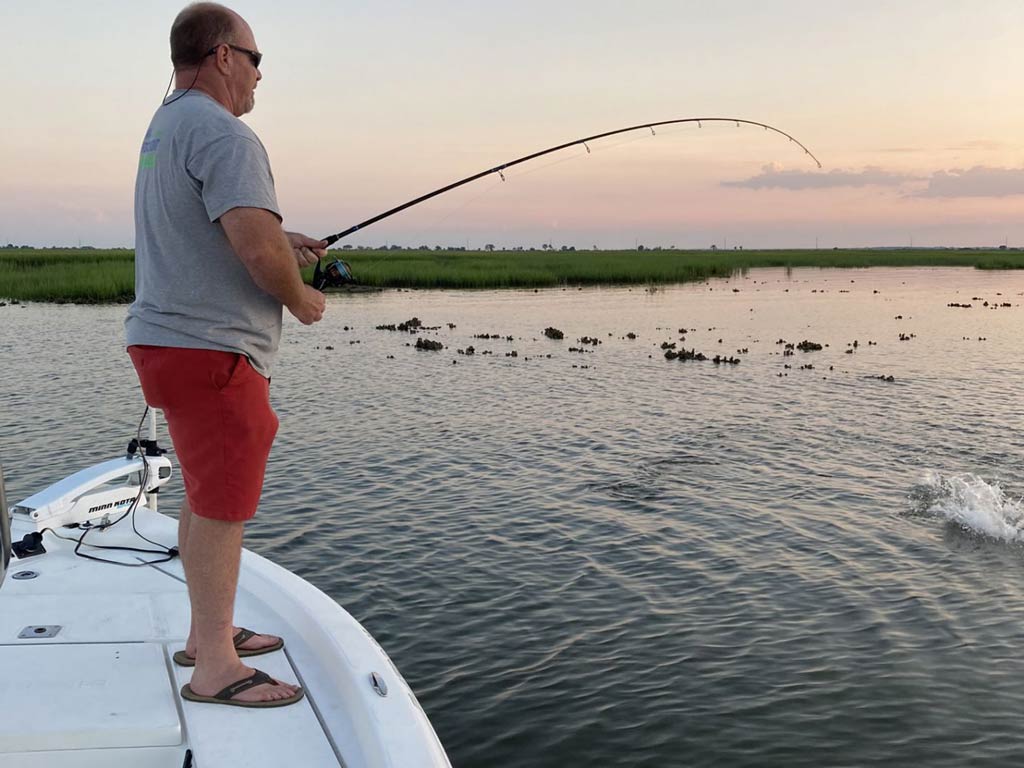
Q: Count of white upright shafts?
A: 1